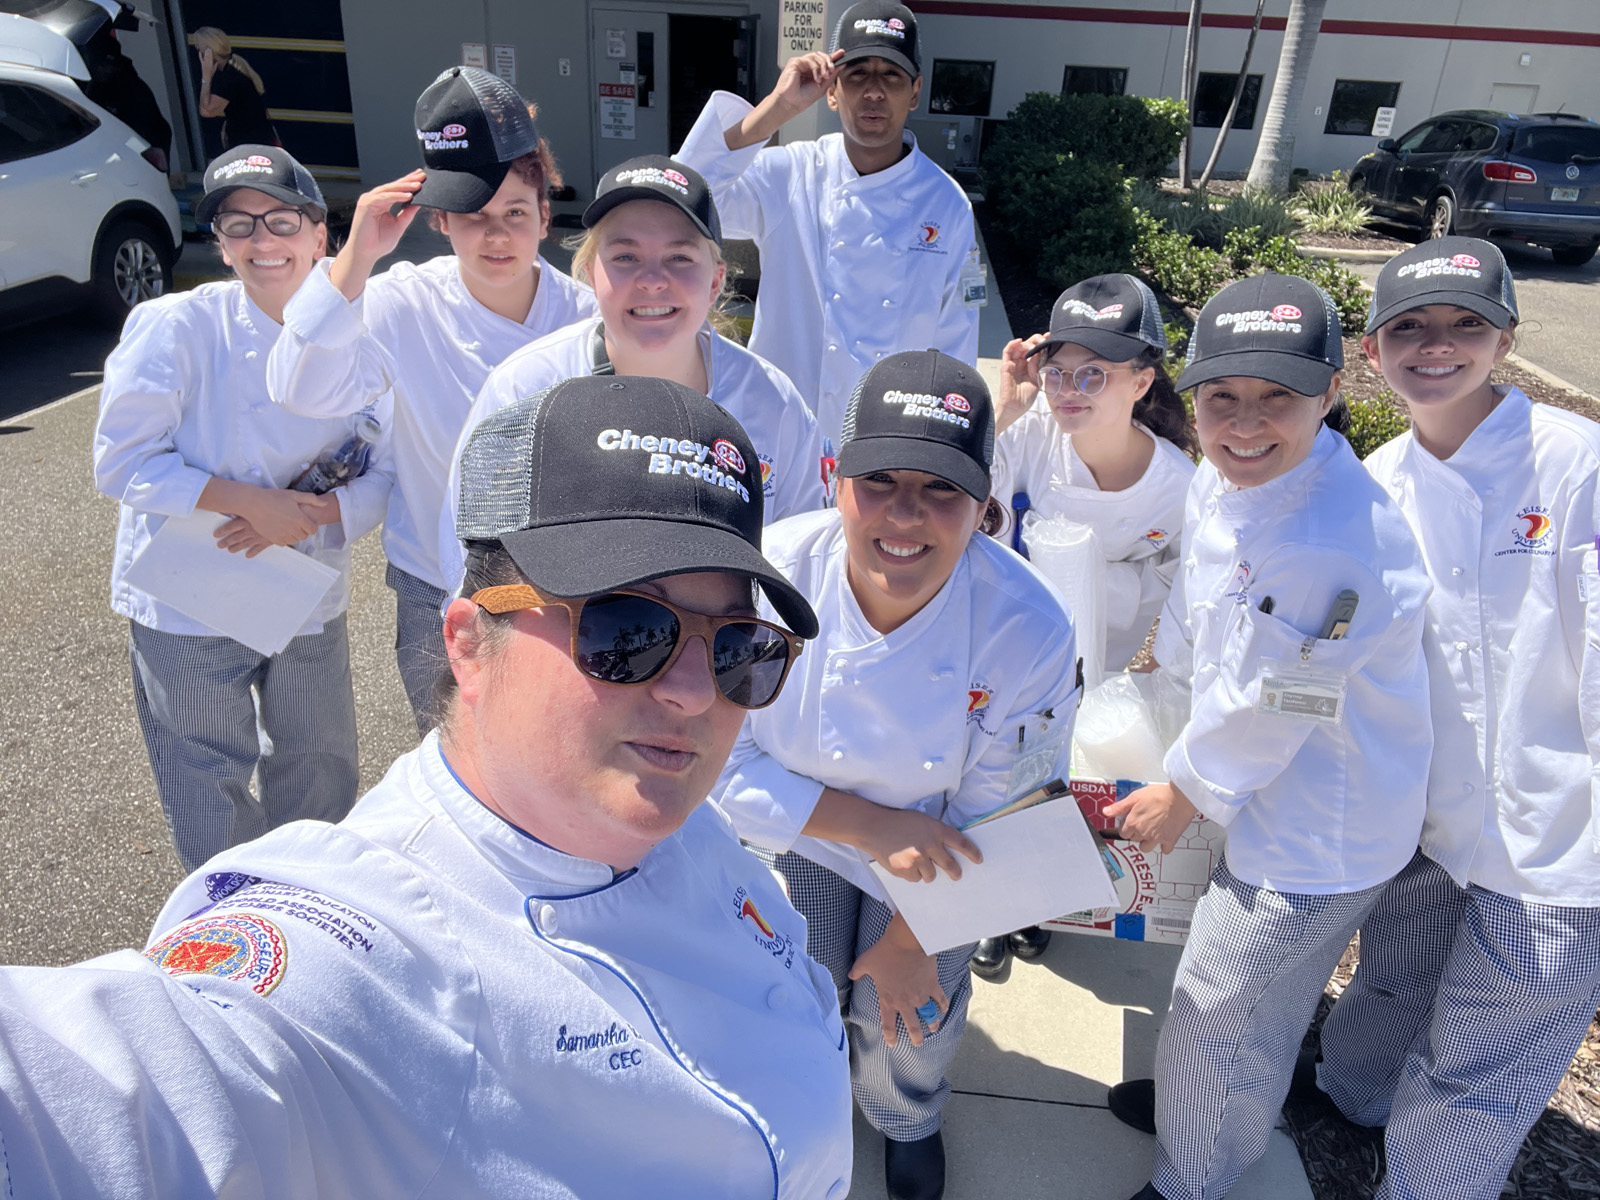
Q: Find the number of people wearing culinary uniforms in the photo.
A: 9